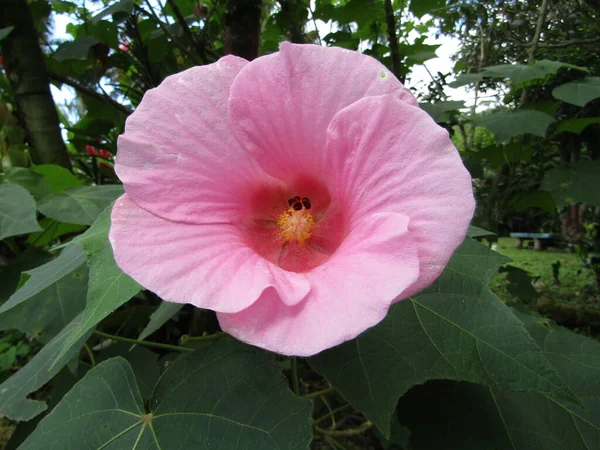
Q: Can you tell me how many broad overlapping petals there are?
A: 5